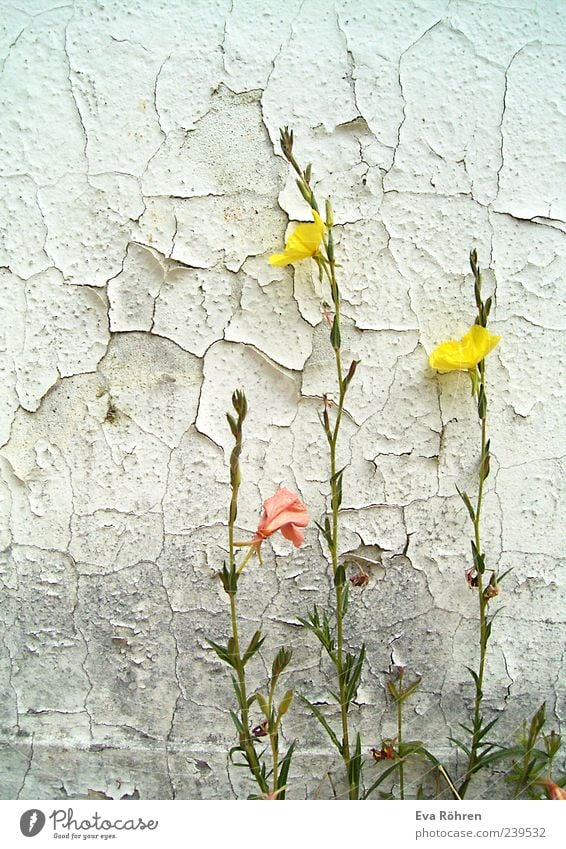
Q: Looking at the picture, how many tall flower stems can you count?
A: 3